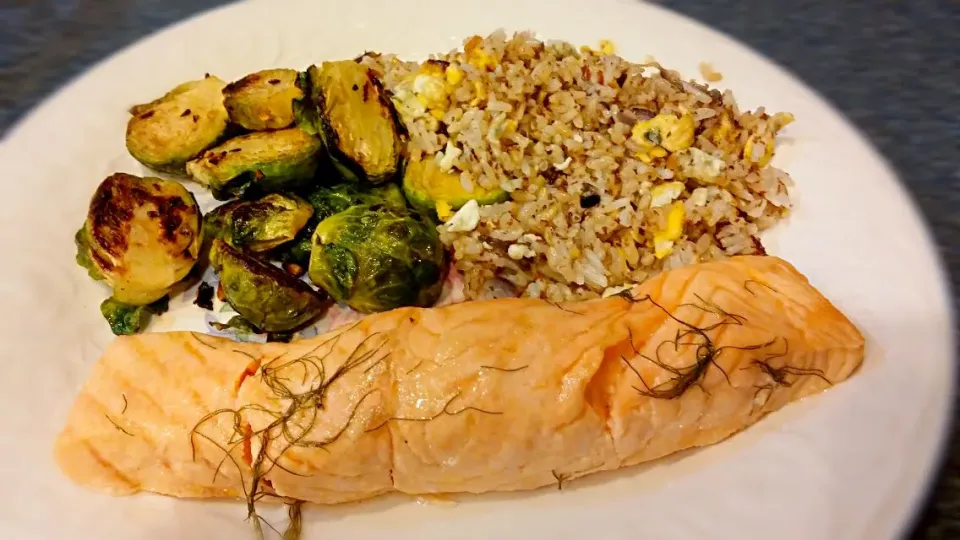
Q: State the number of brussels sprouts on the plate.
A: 10